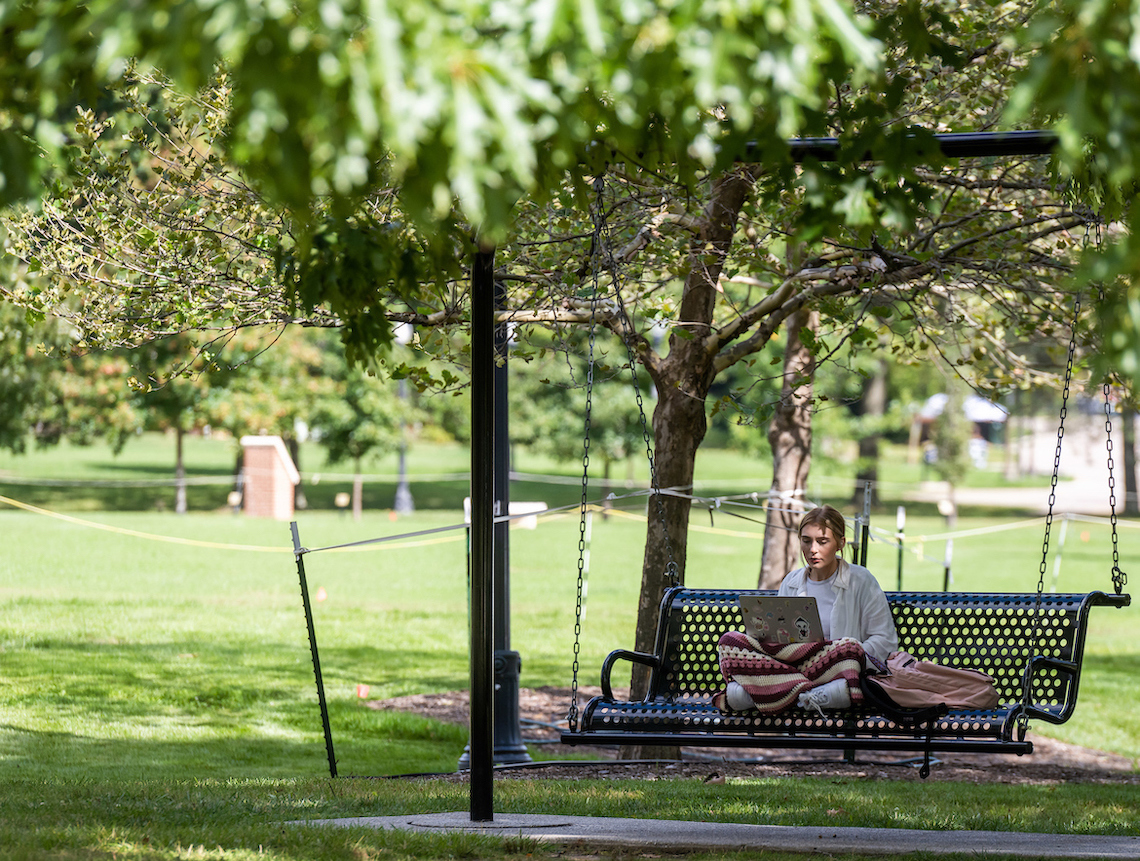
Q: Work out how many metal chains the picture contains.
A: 4